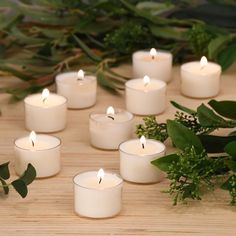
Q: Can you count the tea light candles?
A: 9